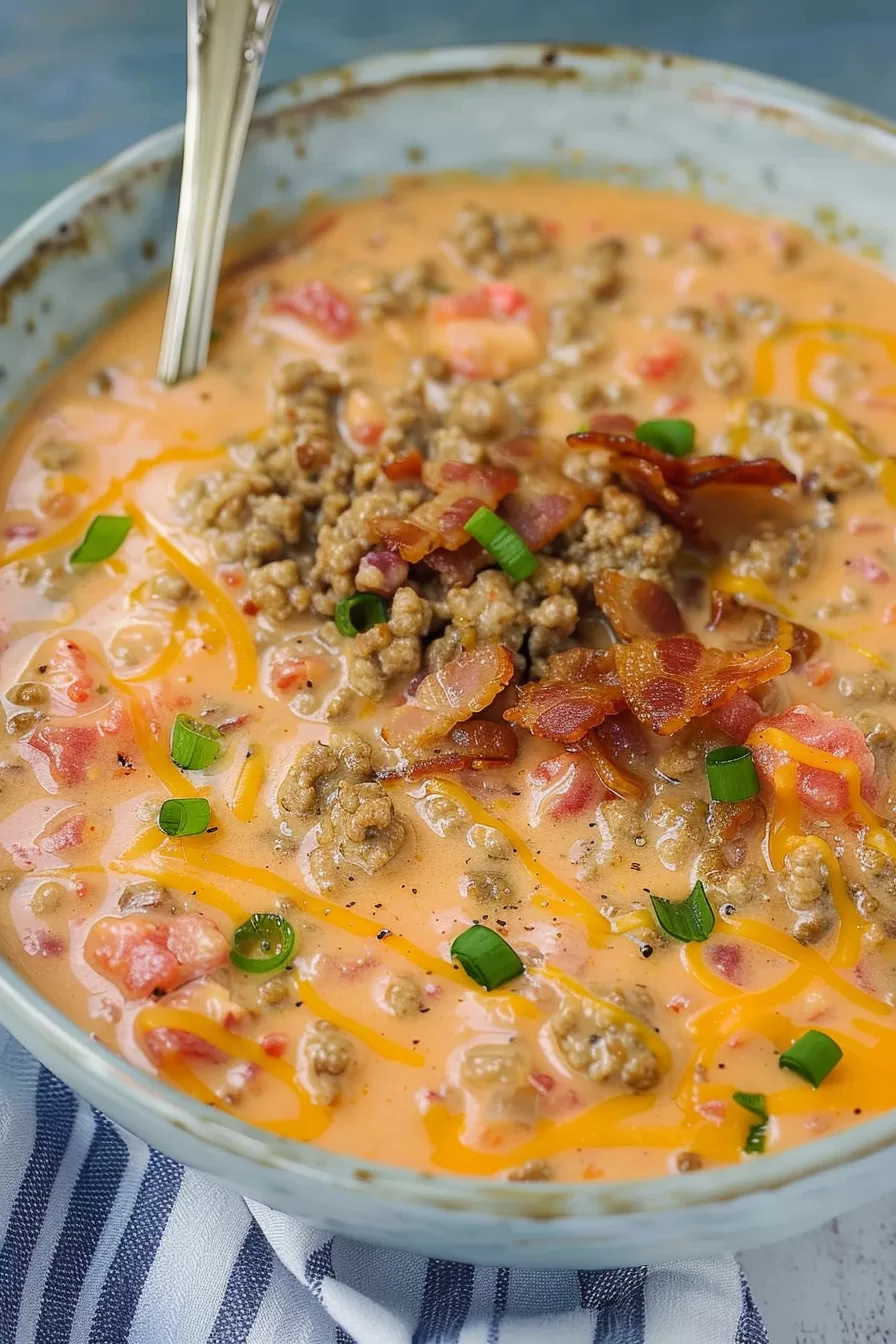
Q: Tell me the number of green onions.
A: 12